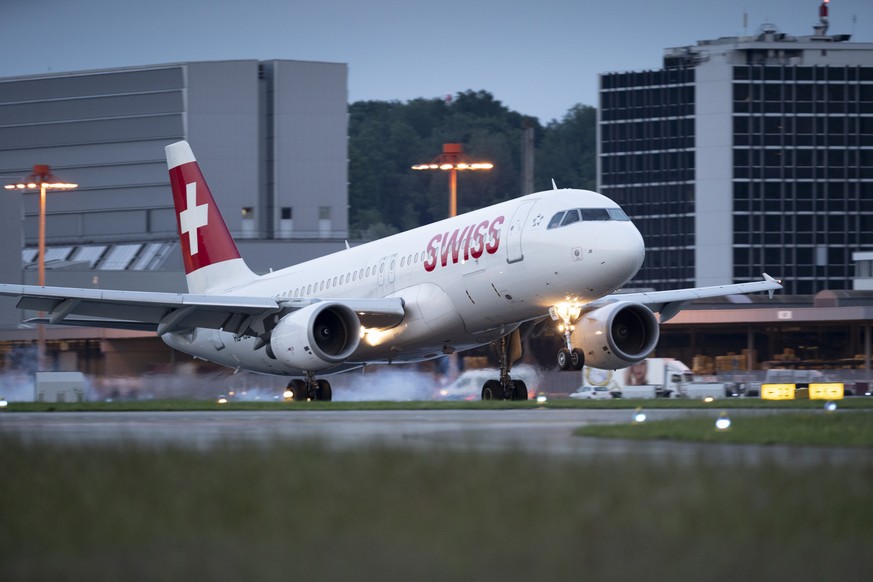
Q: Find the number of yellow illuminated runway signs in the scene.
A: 2